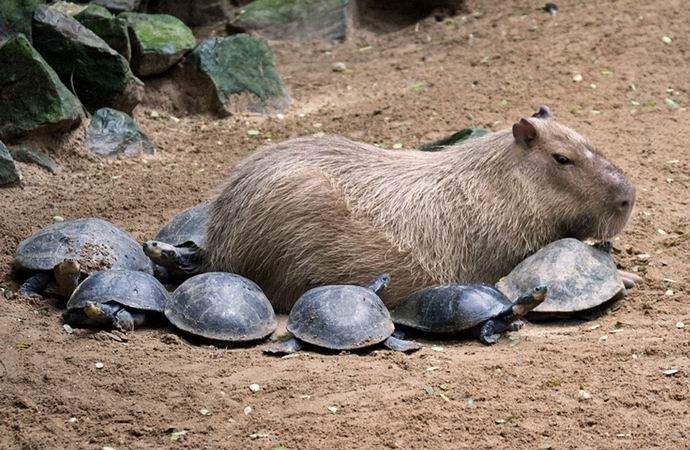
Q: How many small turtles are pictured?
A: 7